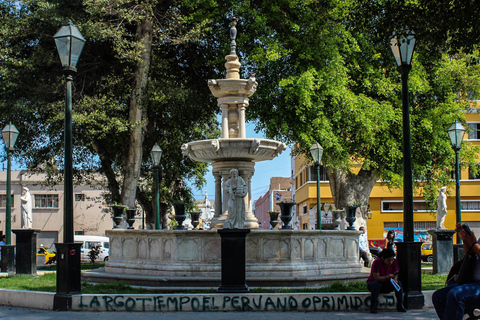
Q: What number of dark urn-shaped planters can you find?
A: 8